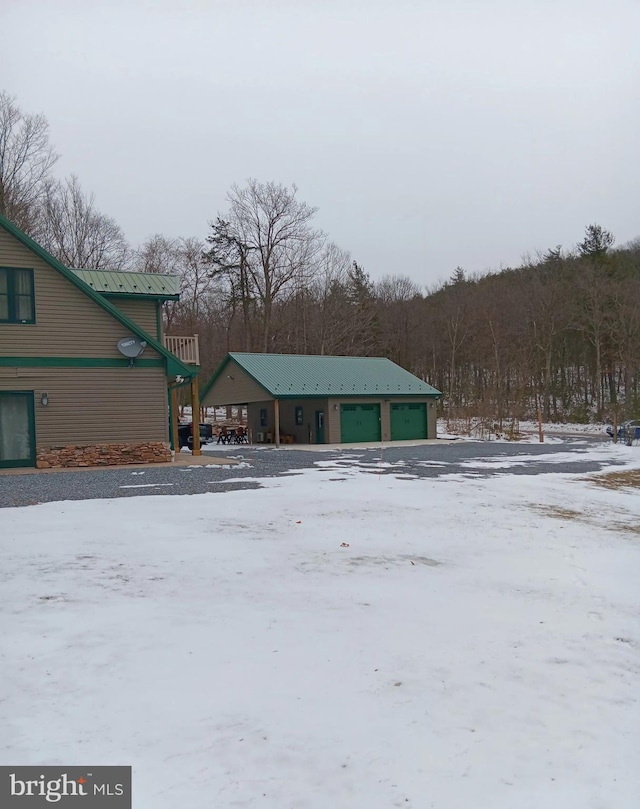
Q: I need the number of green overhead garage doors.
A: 2